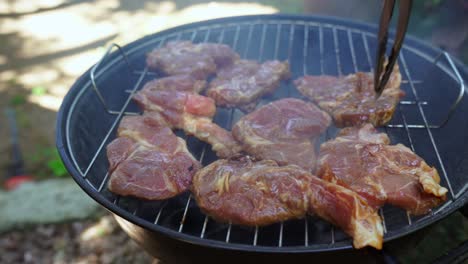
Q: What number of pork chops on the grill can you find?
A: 8